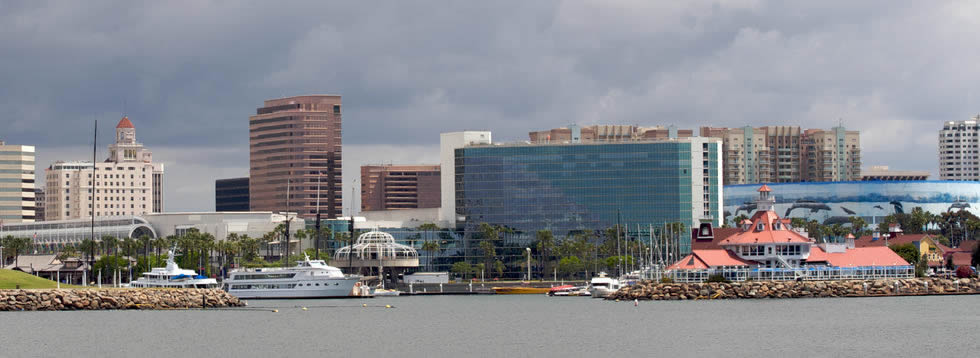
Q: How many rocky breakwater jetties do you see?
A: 2